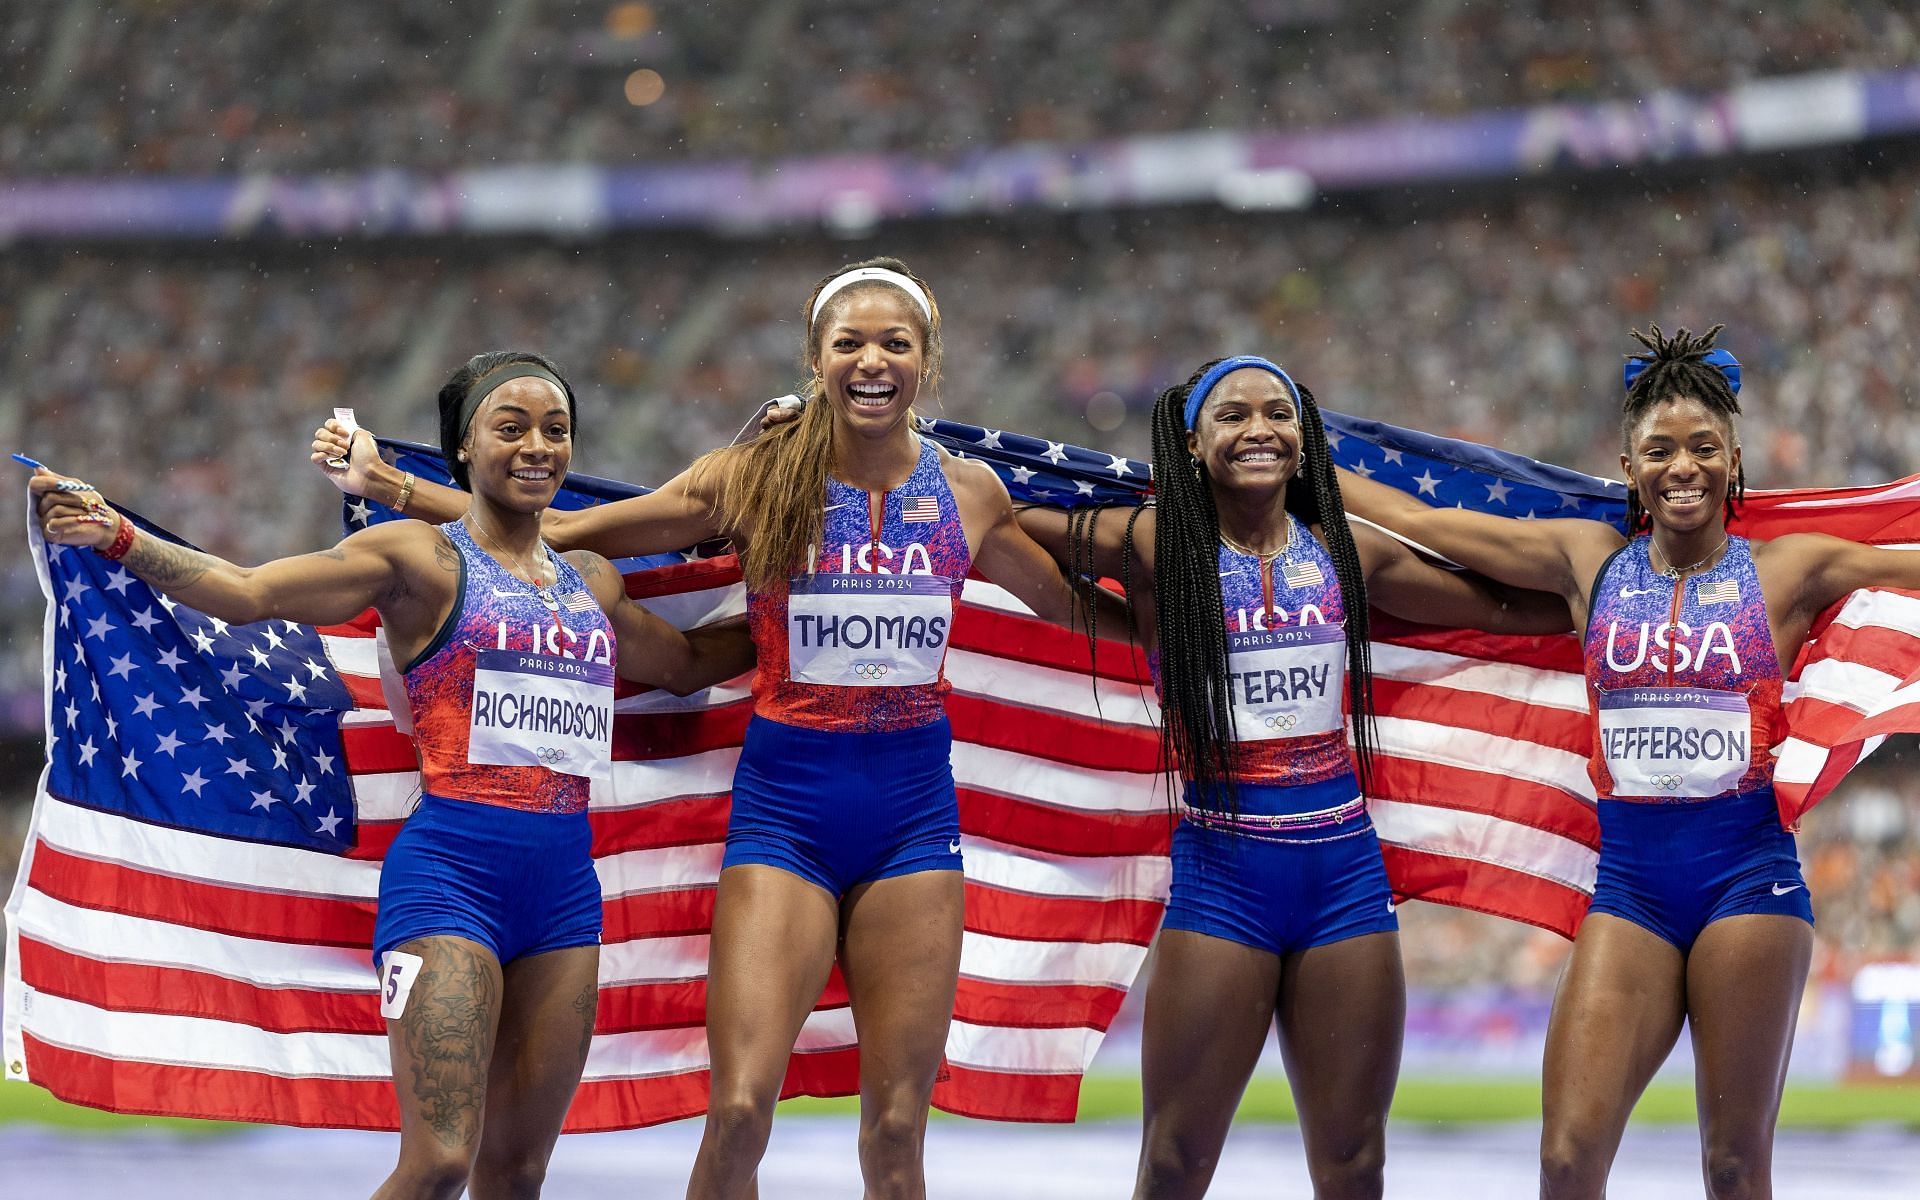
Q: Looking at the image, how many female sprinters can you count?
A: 4